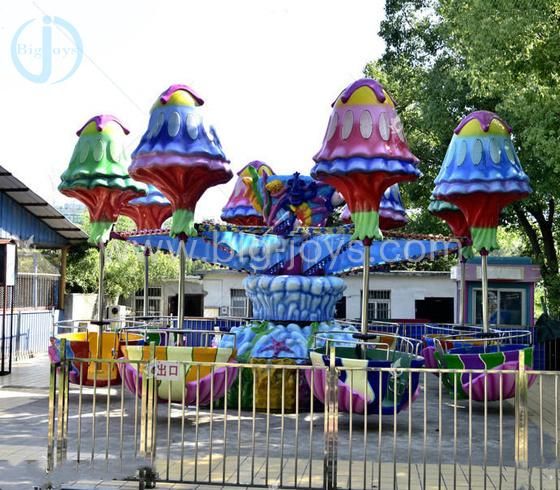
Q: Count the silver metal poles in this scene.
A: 6